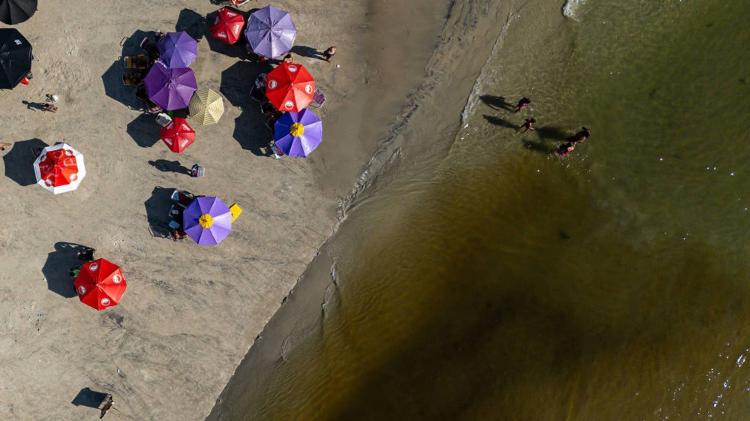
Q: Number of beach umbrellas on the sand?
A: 13